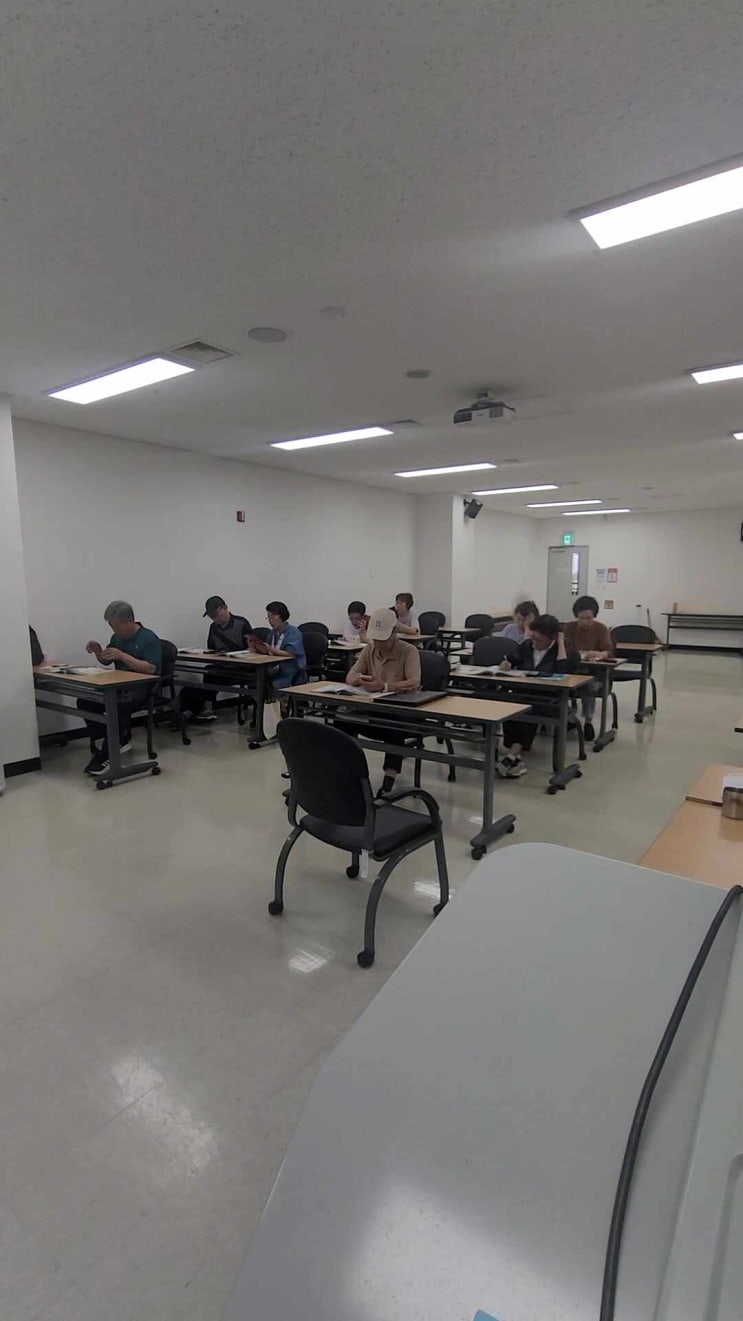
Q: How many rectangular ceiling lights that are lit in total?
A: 9